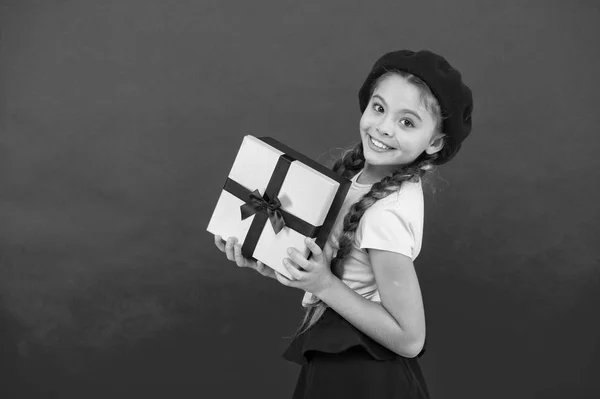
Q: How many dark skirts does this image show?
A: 1